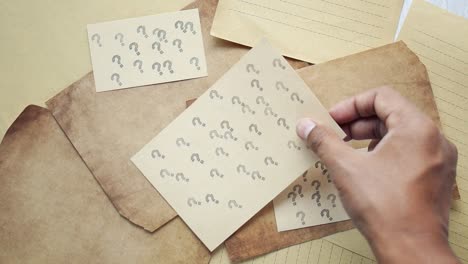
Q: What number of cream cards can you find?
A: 3